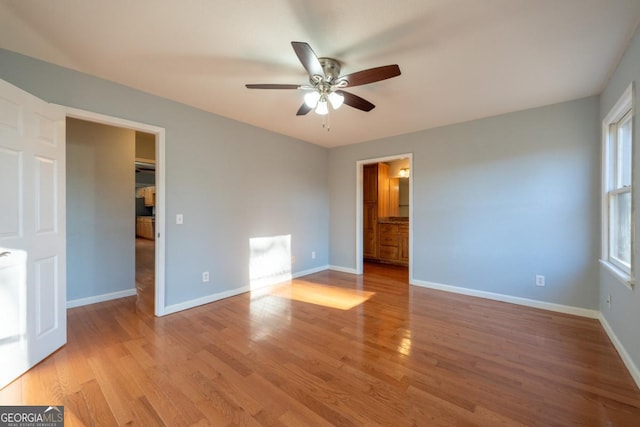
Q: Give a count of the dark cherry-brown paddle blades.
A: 5